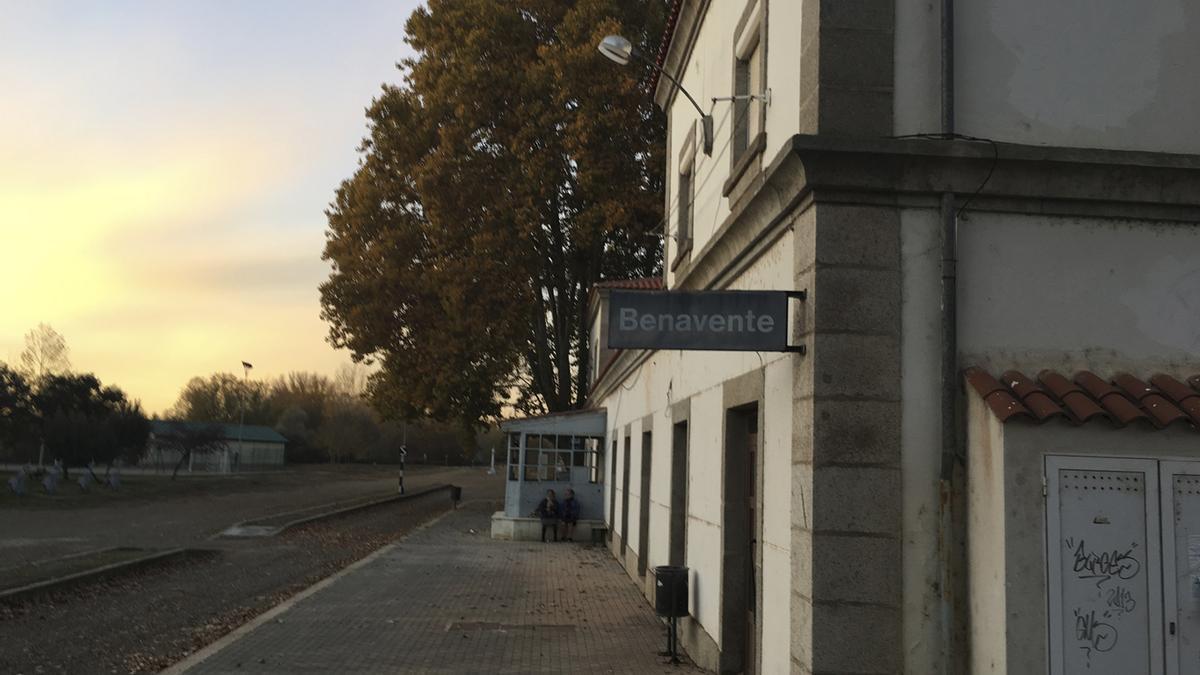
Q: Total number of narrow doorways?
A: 5